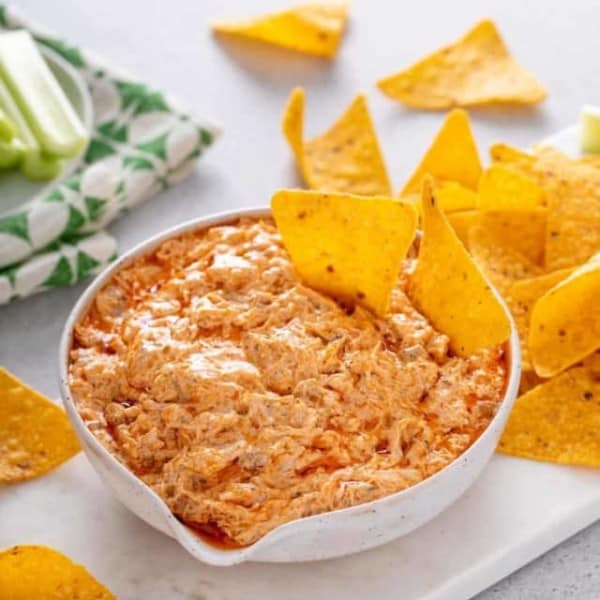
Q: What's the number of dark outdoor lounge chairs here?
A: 0